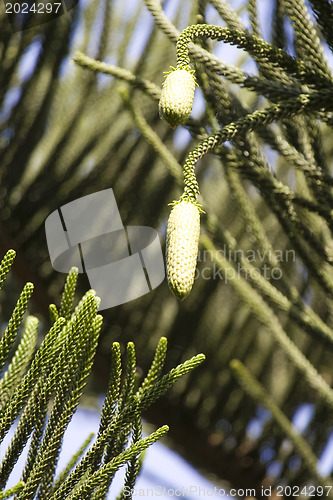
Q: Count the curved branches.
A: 2